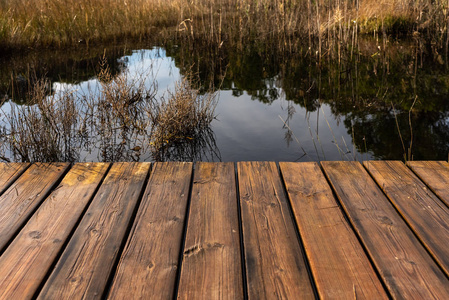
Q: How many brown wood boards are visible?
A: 11